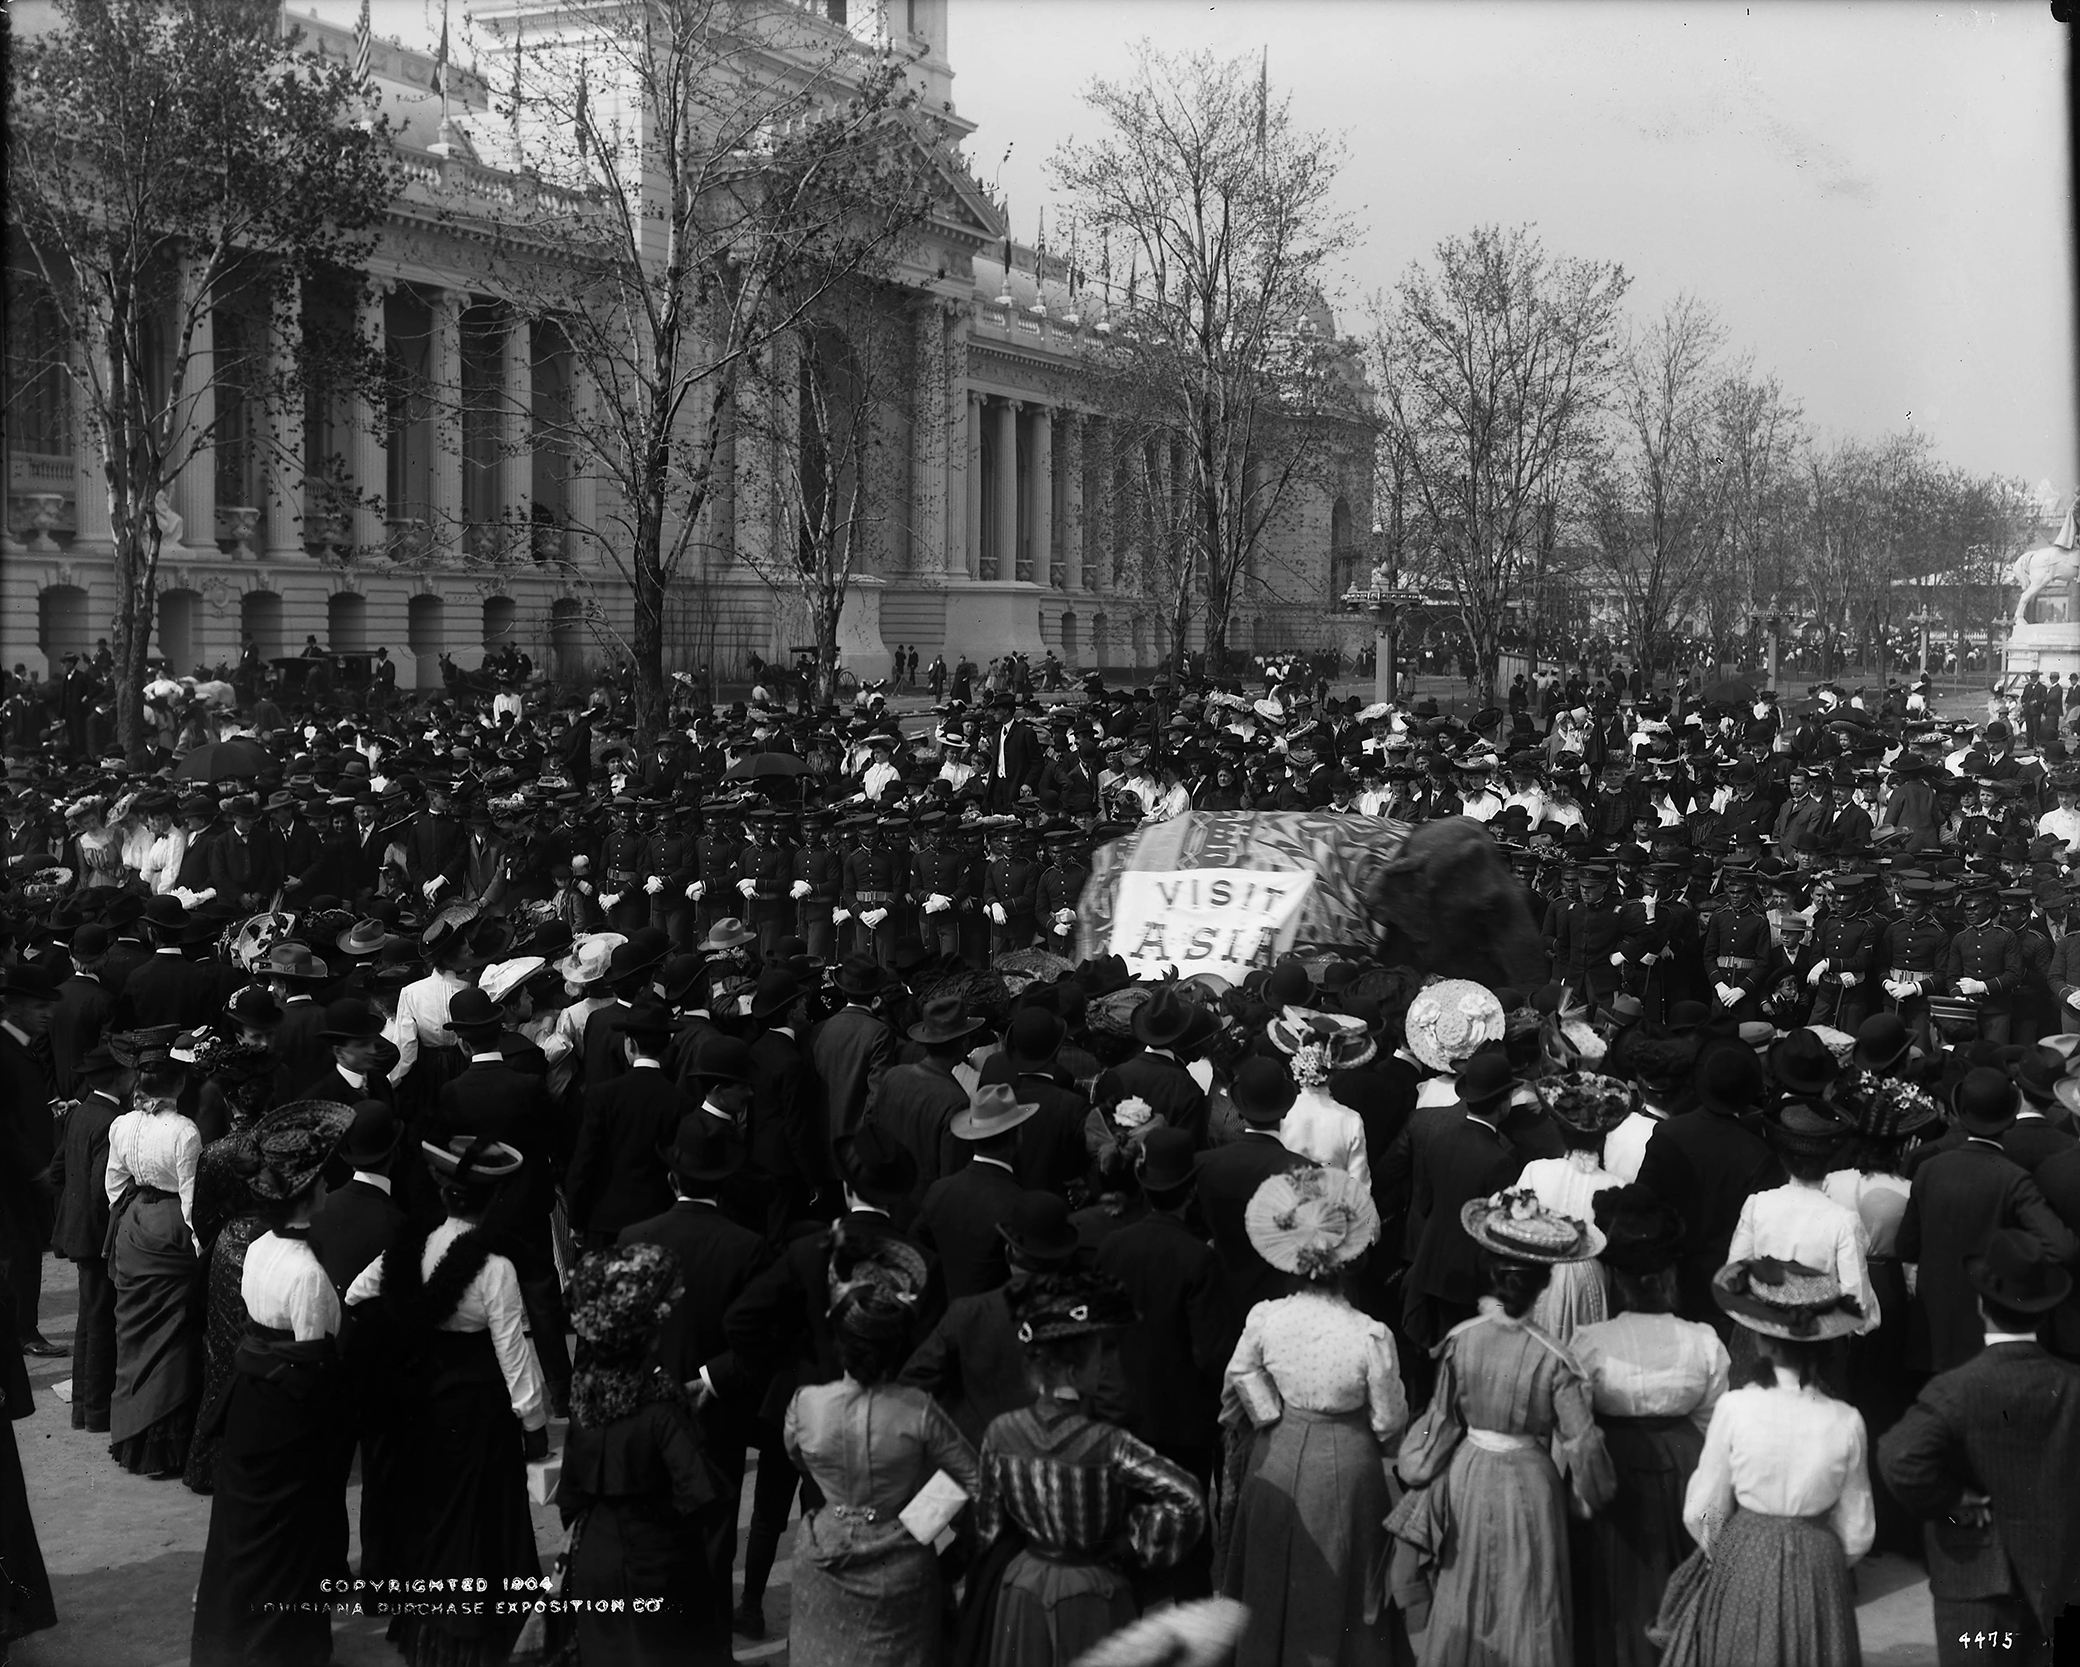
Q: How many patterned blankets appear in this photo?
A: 1